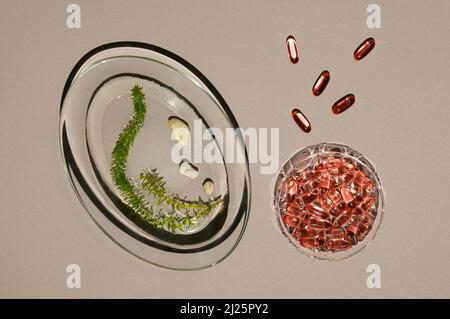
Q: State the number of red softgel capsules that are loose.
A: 5